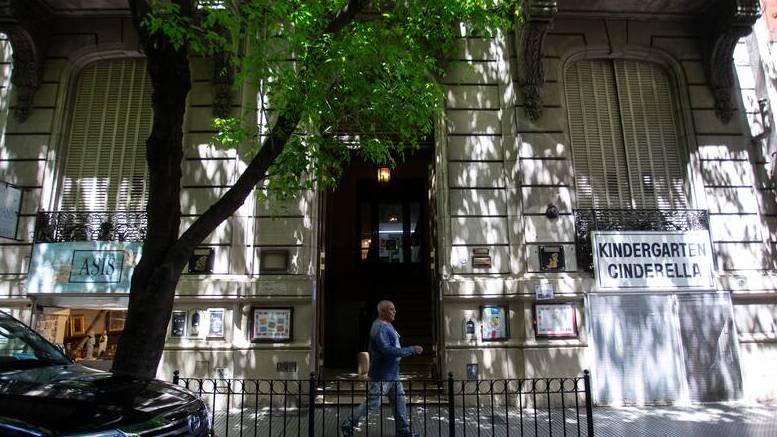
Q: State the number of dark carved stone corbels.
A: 4